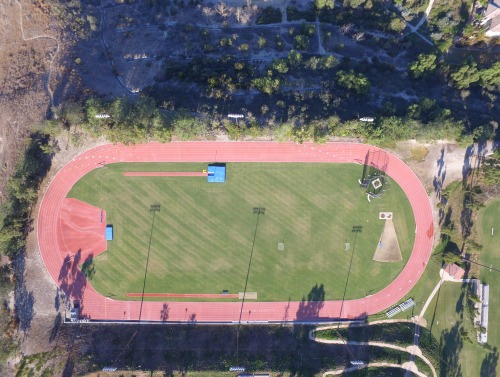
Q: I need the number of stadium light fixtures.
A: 6